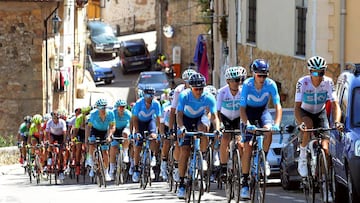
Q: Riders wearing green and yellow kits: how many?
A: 2